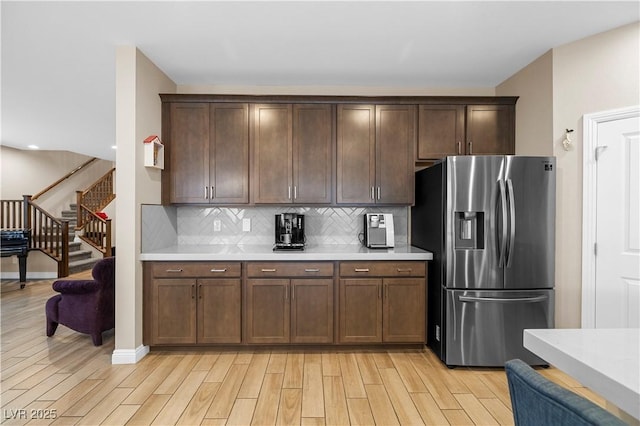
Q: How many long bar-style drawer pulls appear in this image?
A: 6